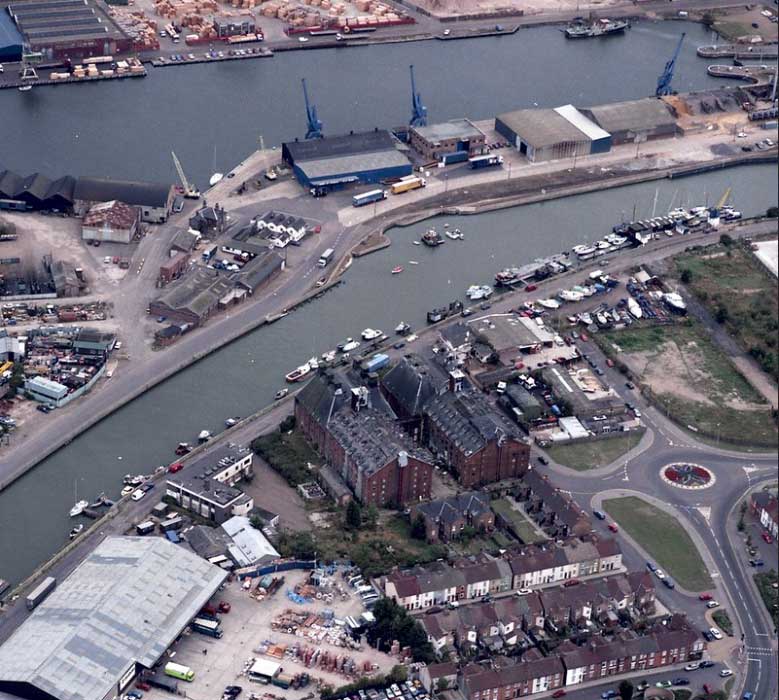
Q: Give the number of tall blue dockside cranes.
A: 3